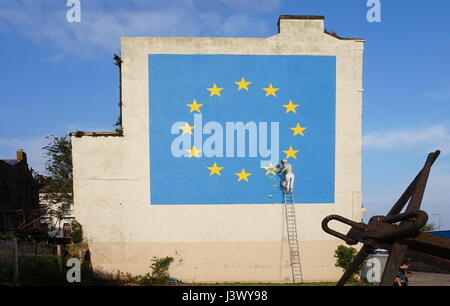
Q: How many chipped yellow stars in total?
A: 1